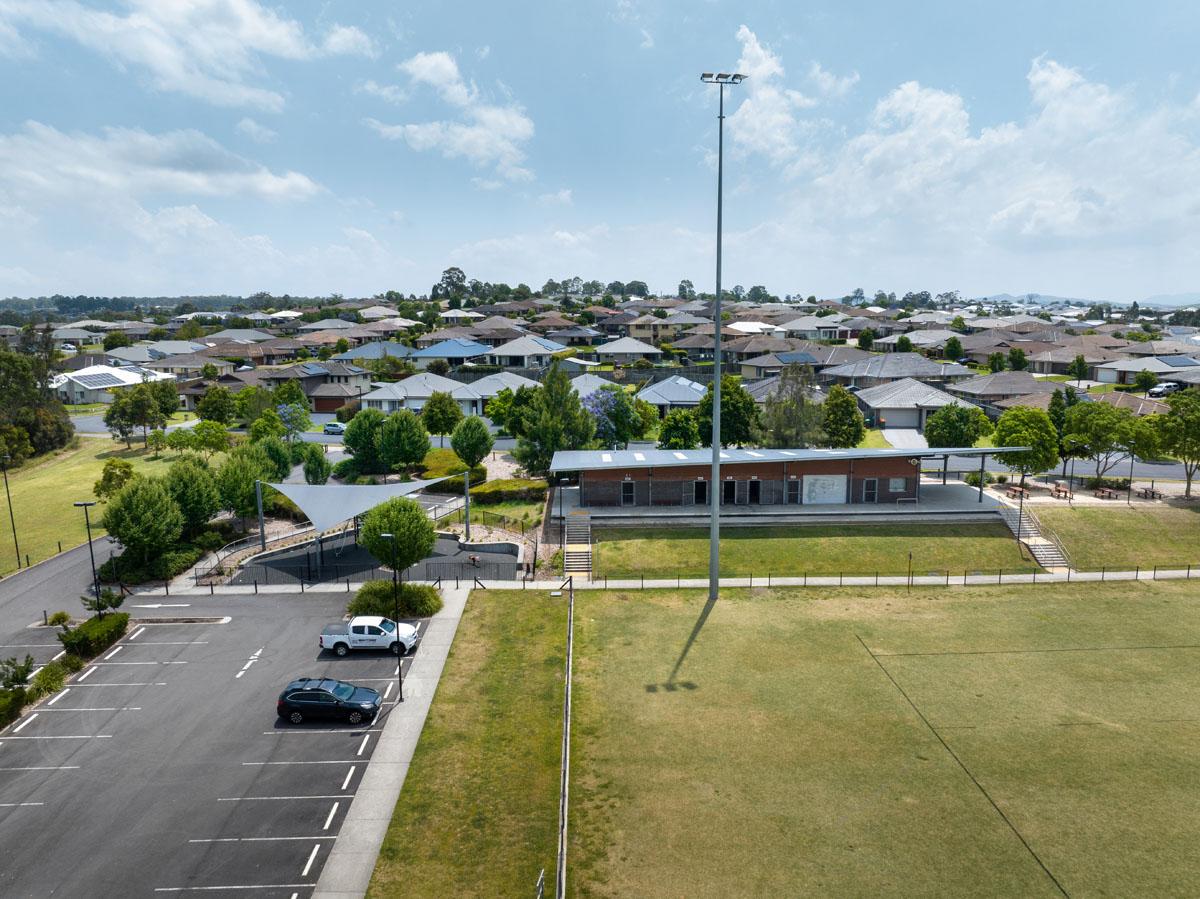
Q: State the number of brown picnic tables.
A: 4